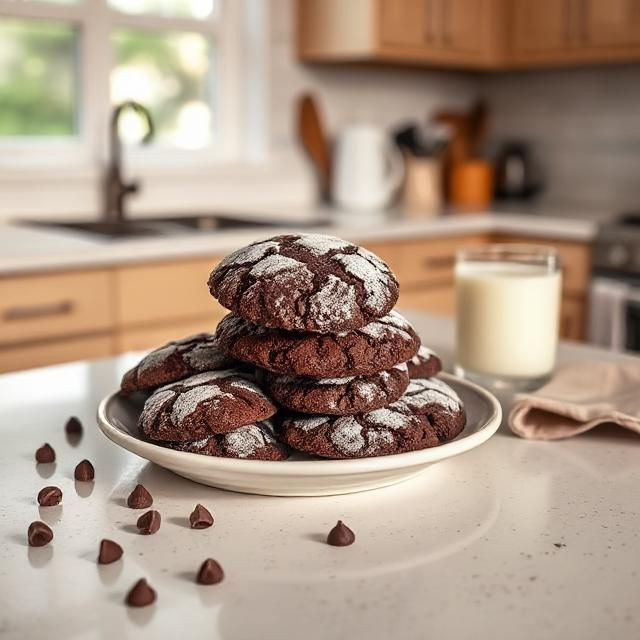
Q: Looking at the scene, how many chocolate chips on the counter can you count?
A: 12